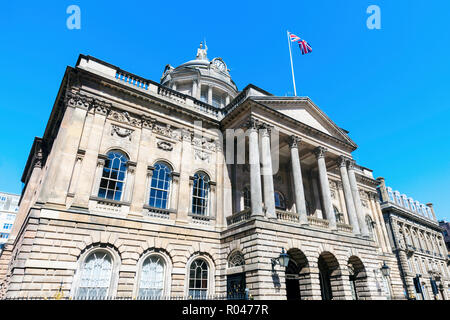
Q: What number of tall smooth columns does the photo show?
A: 6